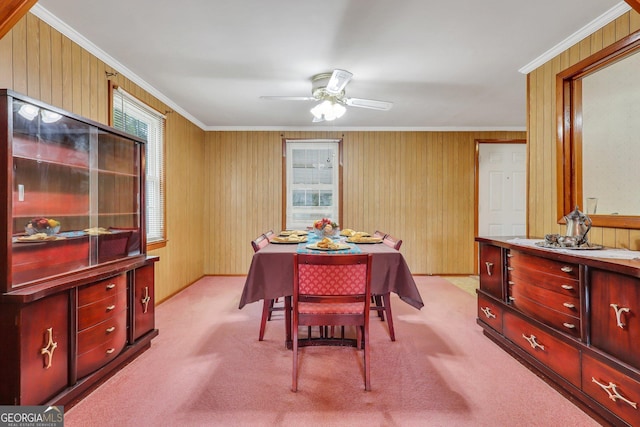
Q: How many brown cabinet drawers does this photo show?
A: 11